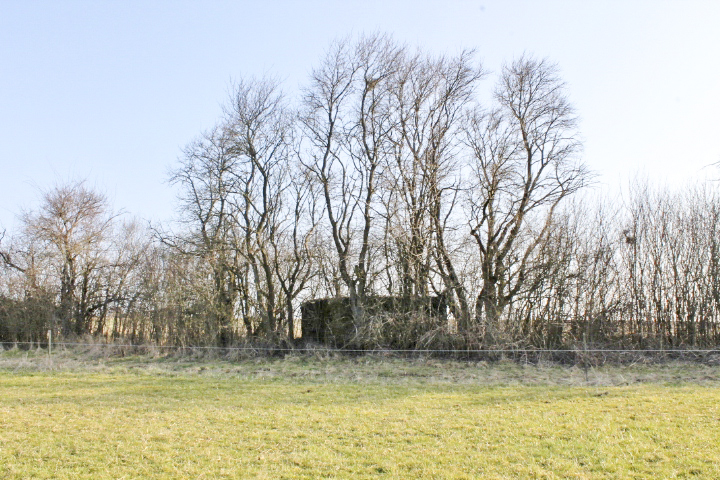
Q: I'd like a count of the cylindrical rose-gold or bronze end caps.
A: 0